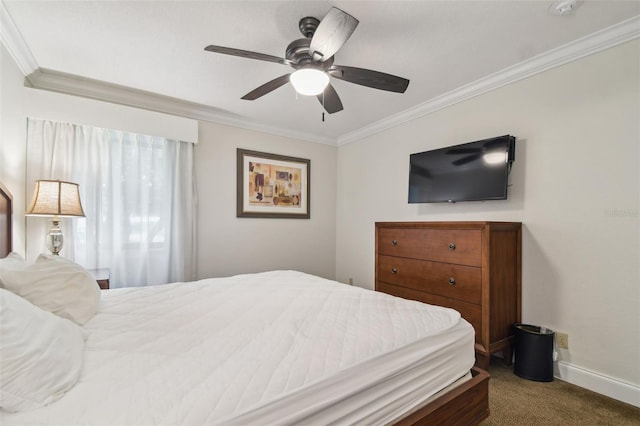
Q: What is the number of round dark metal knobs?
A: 4